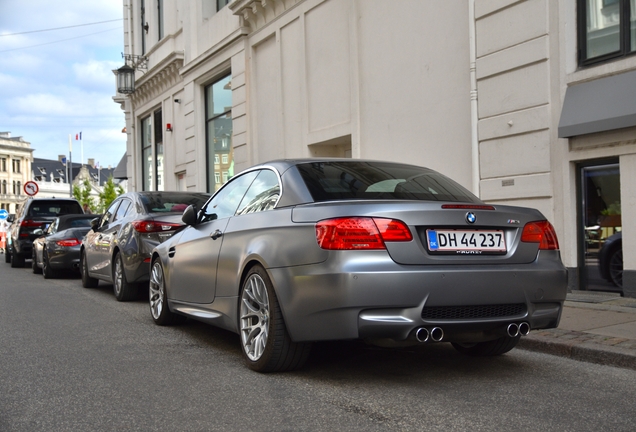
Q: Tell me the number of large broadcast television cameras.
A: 0